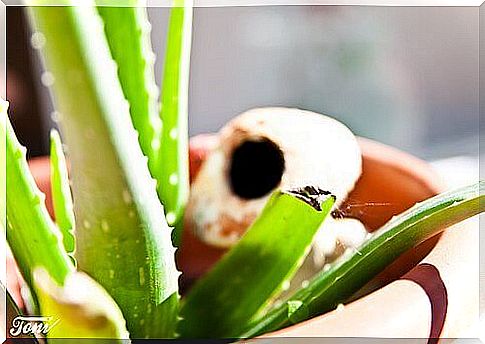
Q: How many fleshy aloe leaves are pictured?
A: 8